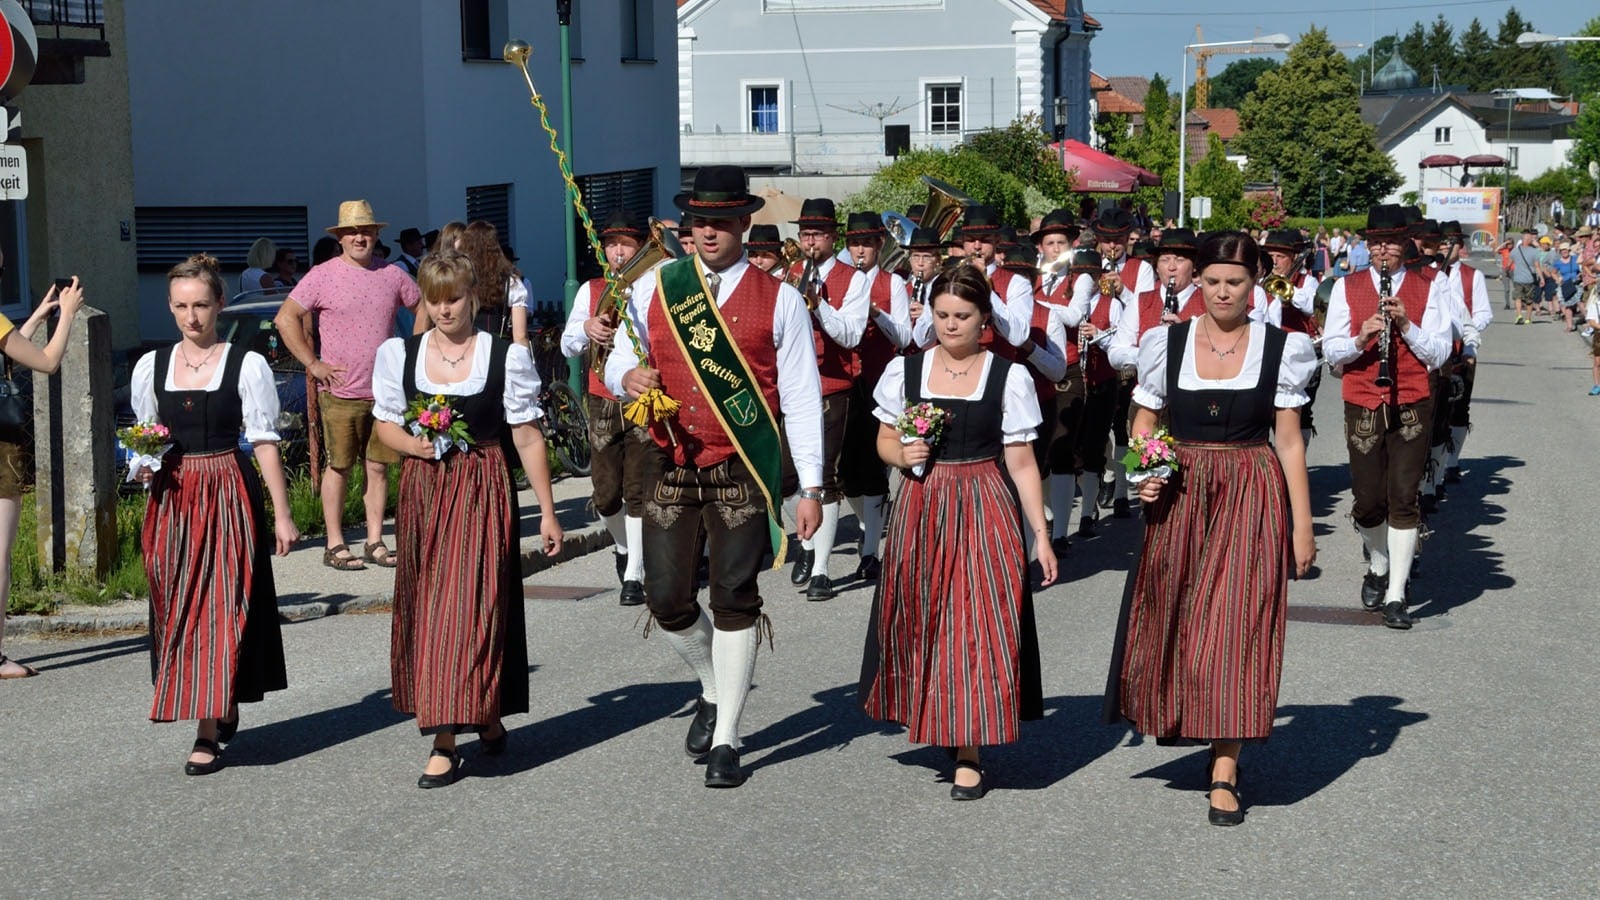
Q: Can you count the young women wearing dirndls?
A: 4